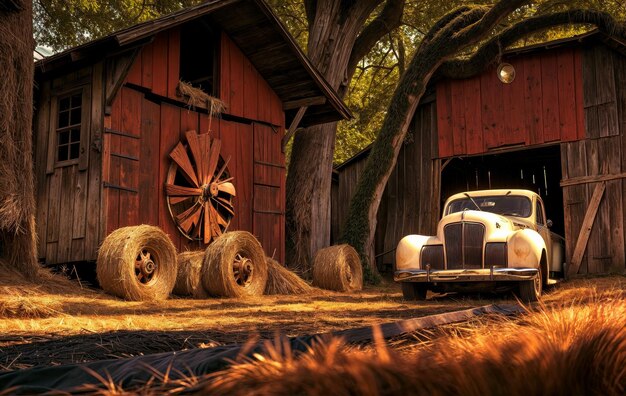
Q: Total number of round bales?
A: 4